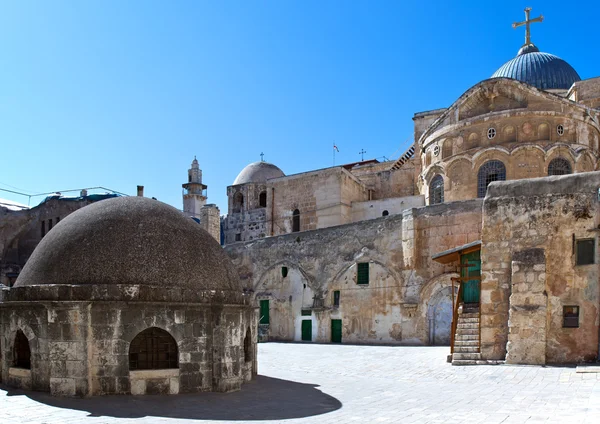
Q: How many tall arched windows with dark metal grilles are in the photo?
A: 3